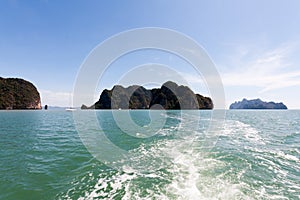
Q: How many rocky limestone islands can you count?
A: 3